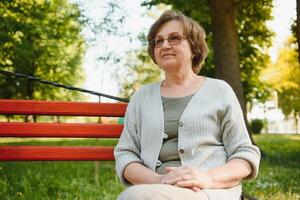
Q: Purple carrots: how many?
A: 0